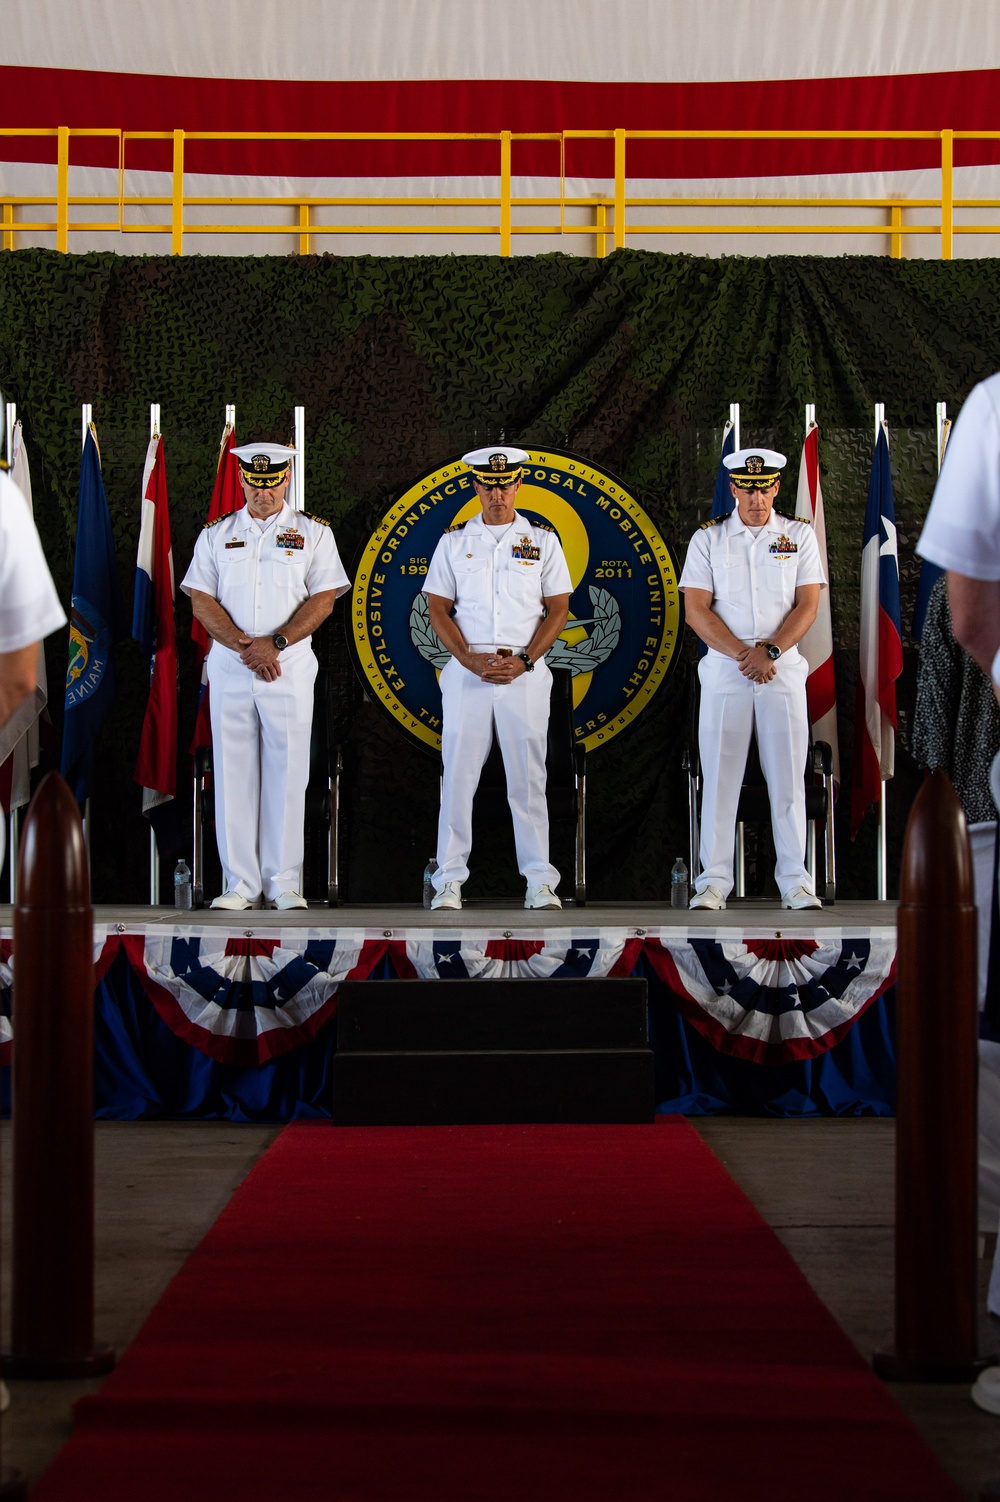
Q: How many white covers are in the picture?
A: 3